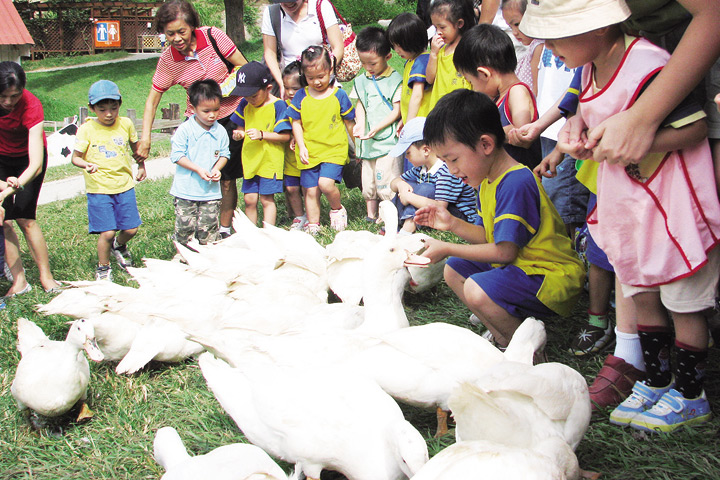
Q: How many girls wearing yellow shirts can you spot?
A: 4